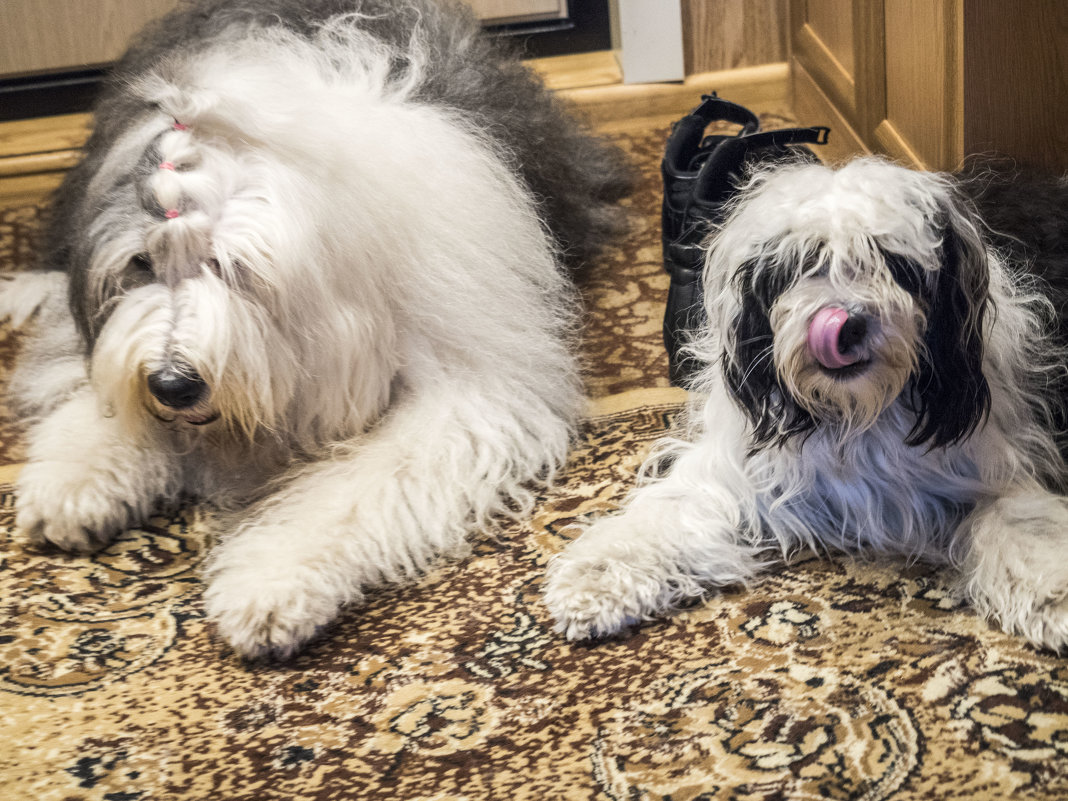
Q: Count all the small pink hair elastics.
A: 3